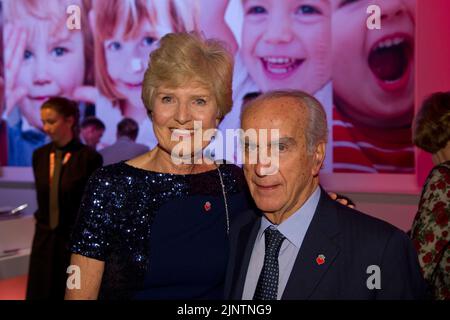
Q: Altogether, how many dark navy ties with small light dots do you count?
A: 1